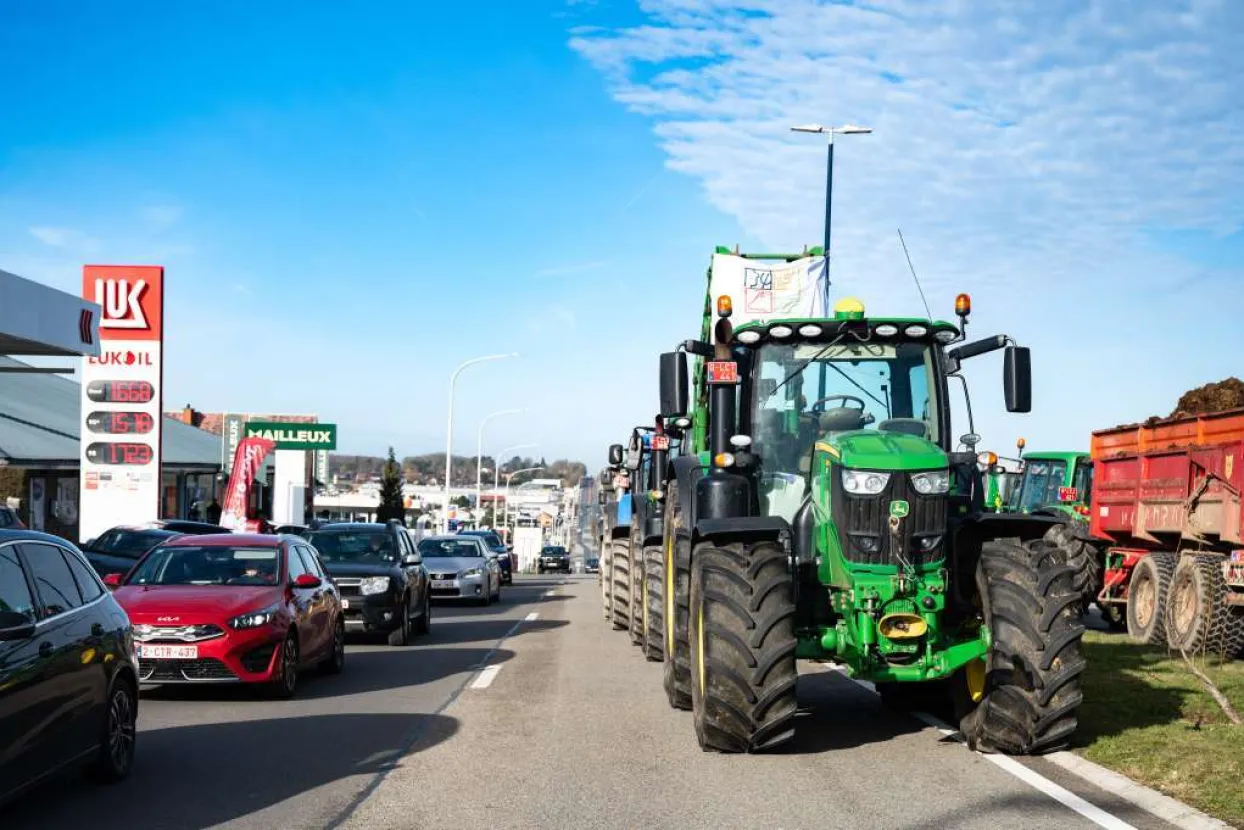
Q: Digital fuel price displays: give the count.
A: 3